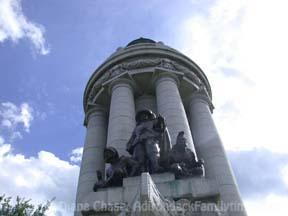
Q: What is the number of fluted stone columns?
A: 4